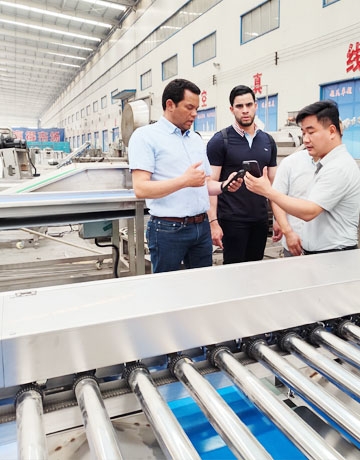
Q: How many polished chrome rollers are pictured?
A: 9